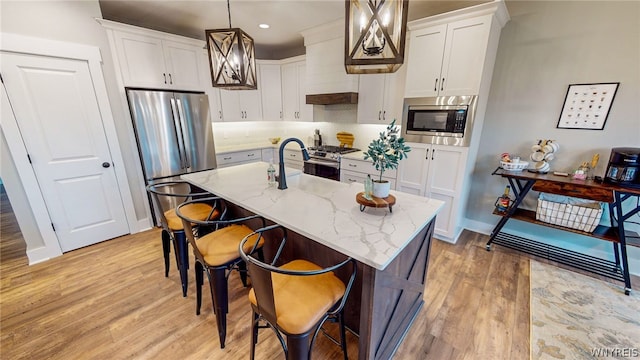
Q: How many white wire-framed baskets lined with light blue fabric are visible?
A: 1